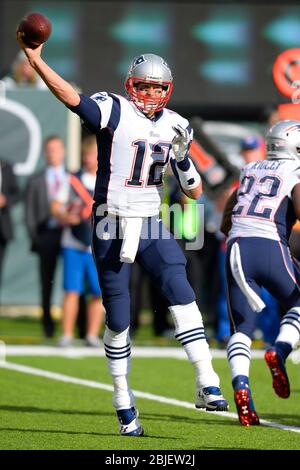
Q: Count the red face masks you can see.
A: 1